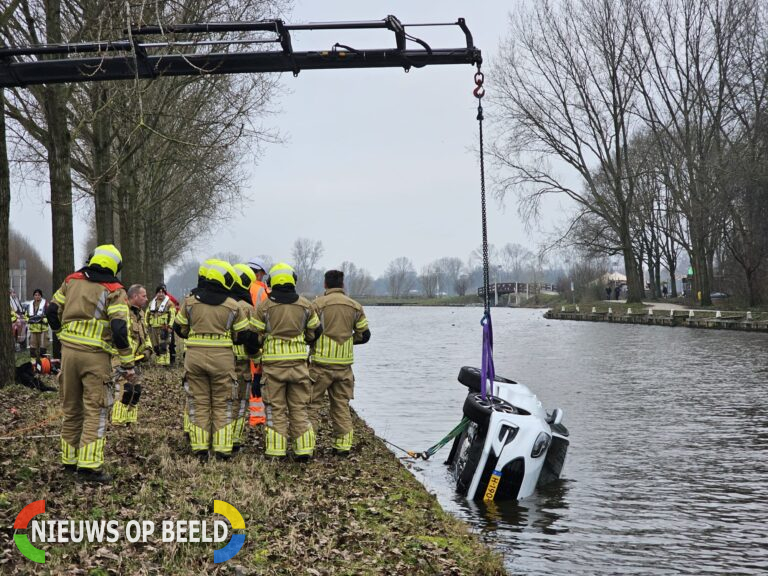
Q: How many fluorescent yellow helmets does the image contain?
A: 5